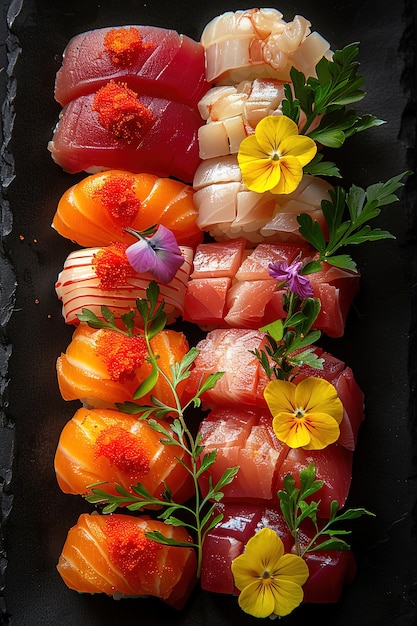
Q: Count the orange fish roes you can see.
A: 7